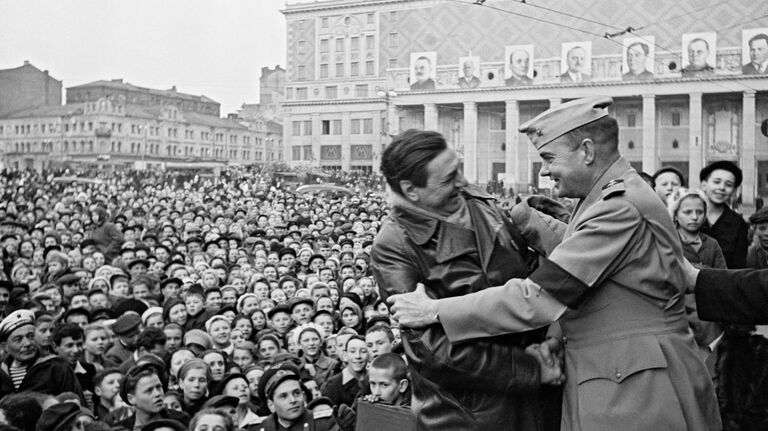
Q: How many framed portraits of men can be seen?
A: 7